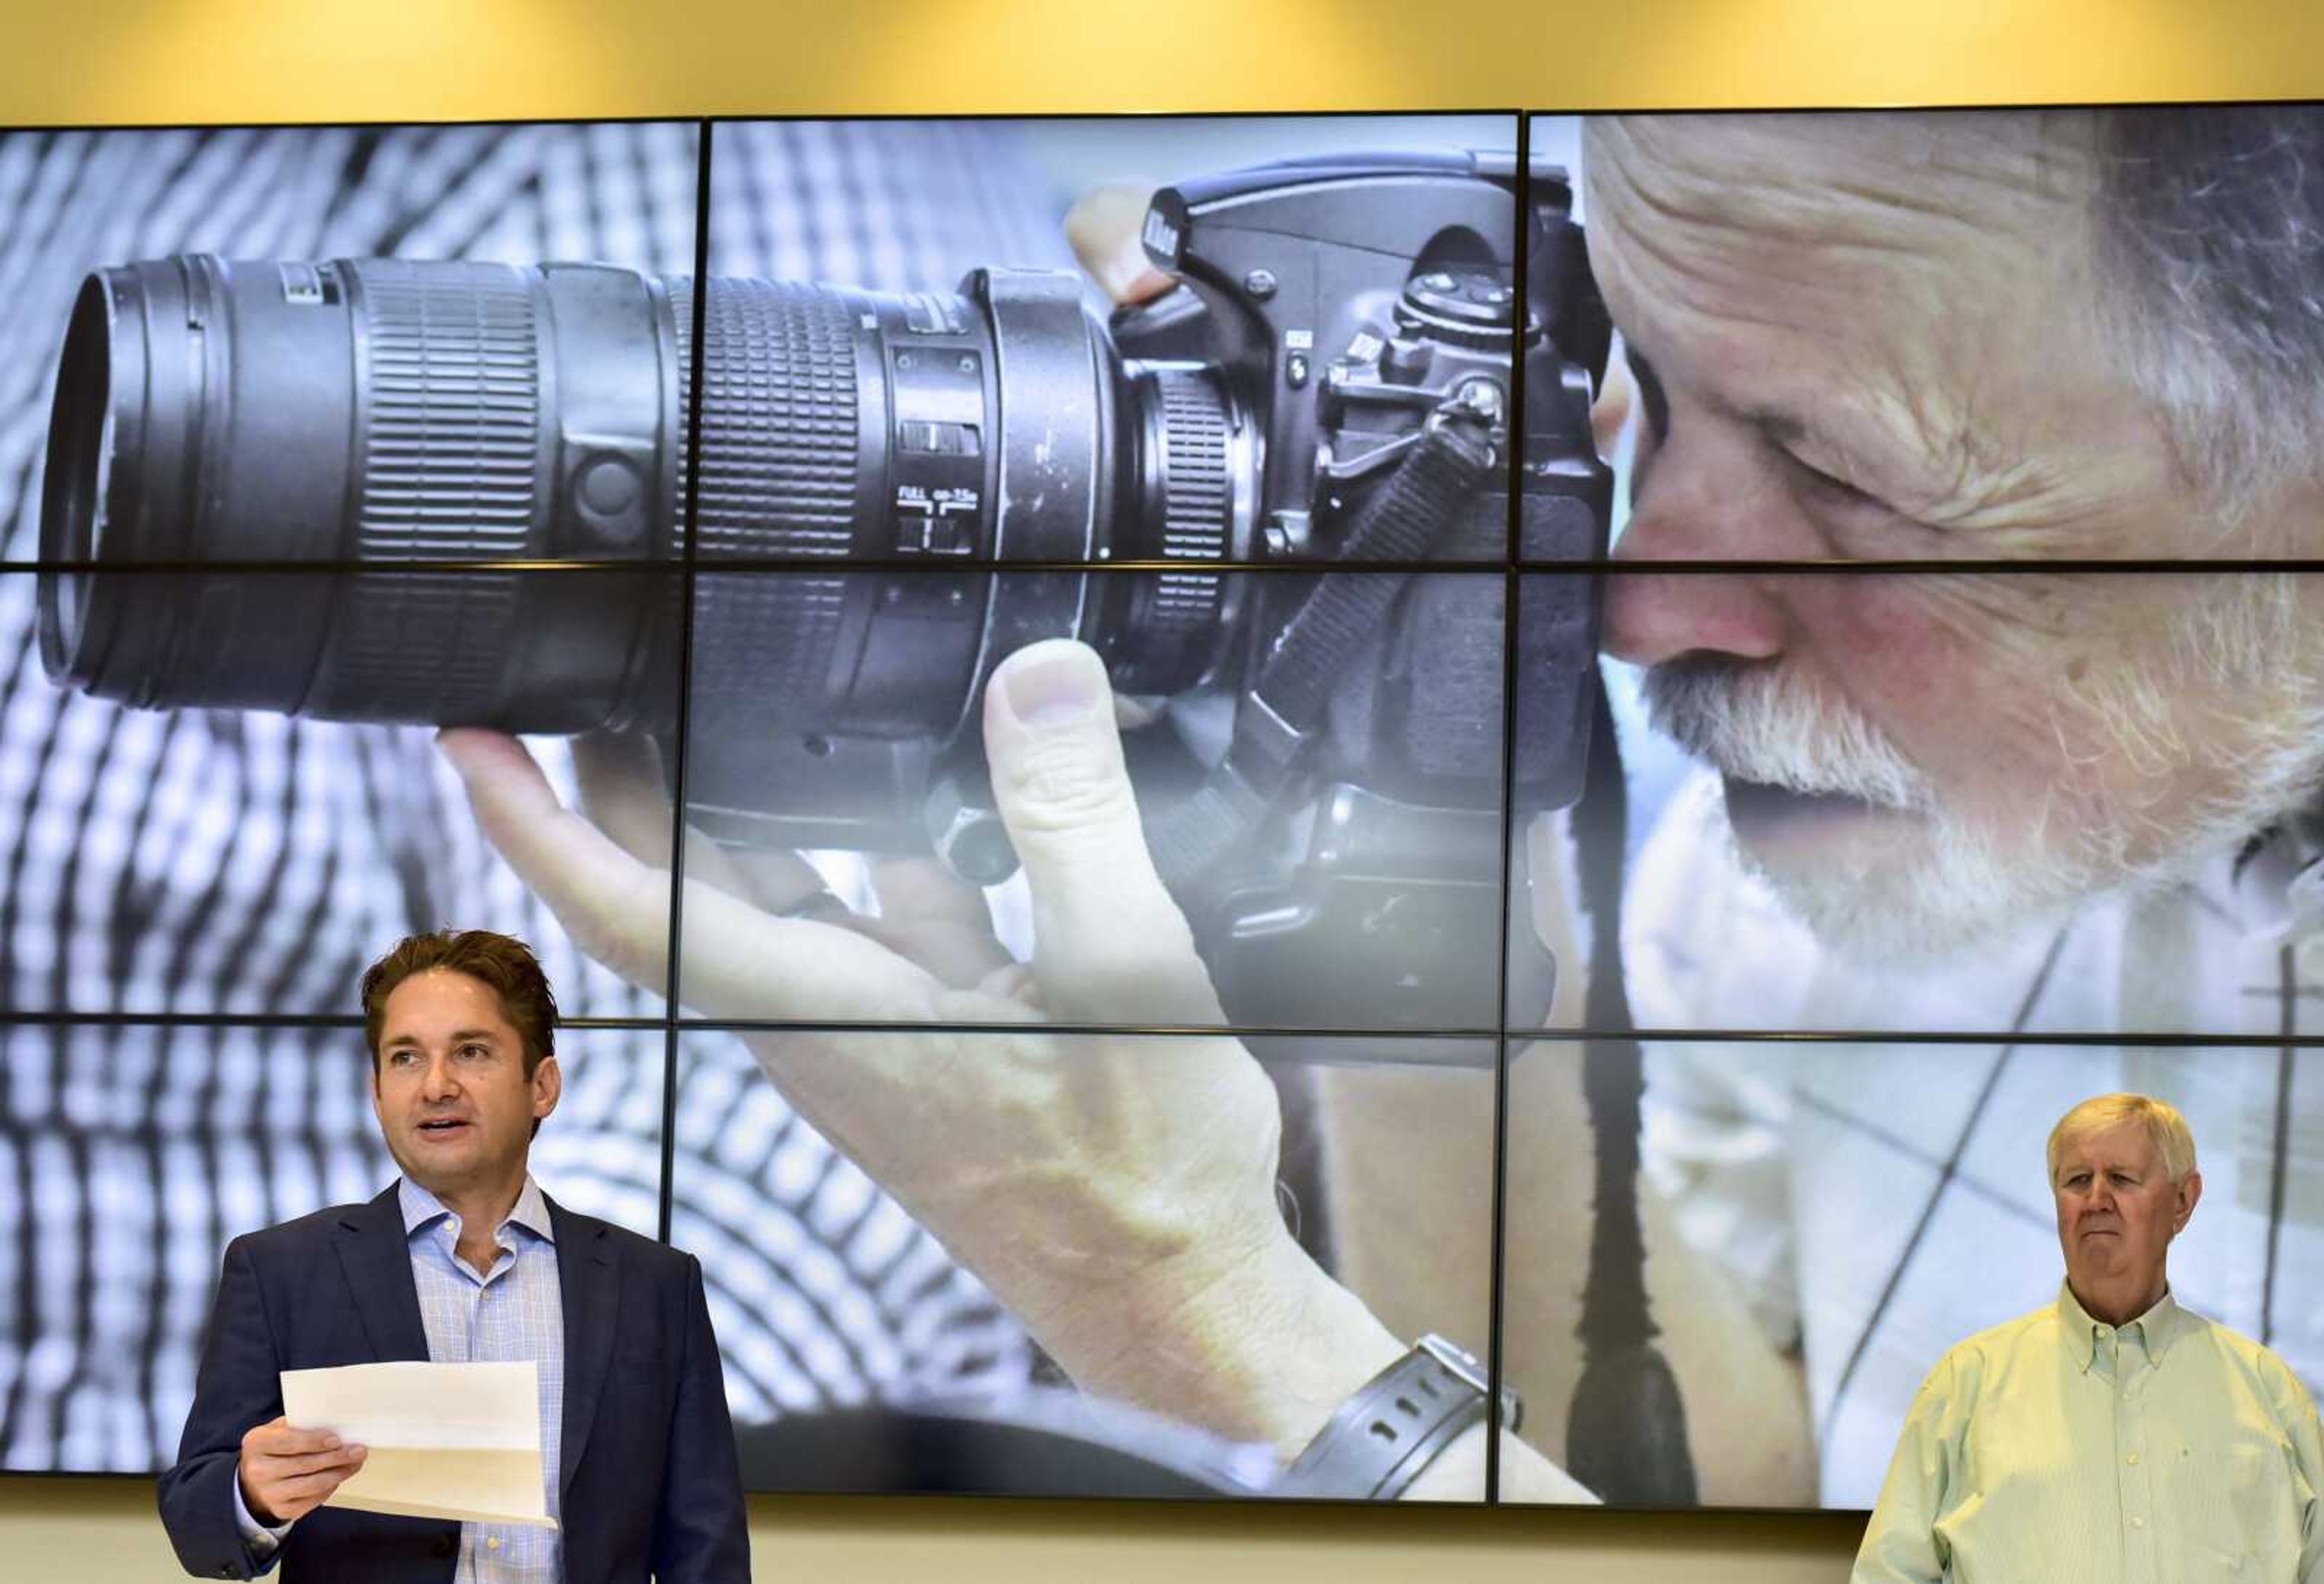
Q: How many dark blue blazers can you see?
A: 1